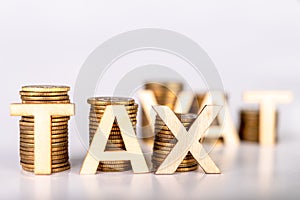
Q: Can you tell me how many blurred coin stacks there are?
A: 3